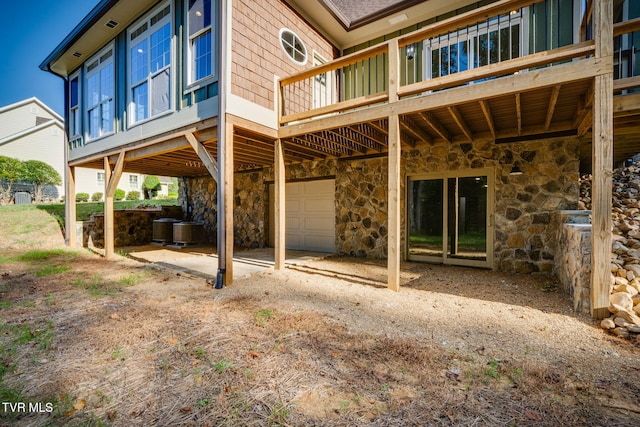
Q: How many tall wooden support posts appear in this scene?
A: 6